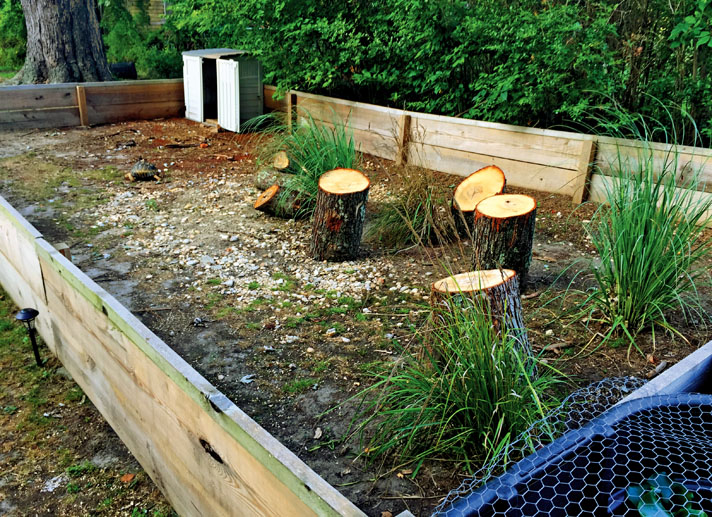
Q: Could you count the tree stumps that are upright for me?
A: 4